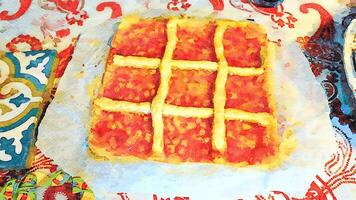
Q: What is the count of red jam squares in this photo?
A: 9